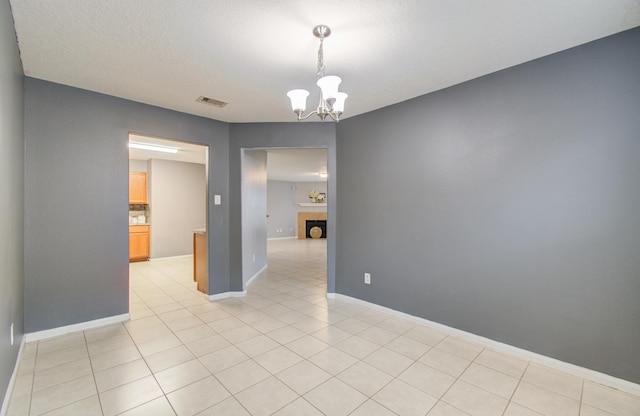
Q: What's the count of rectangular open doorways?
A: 2